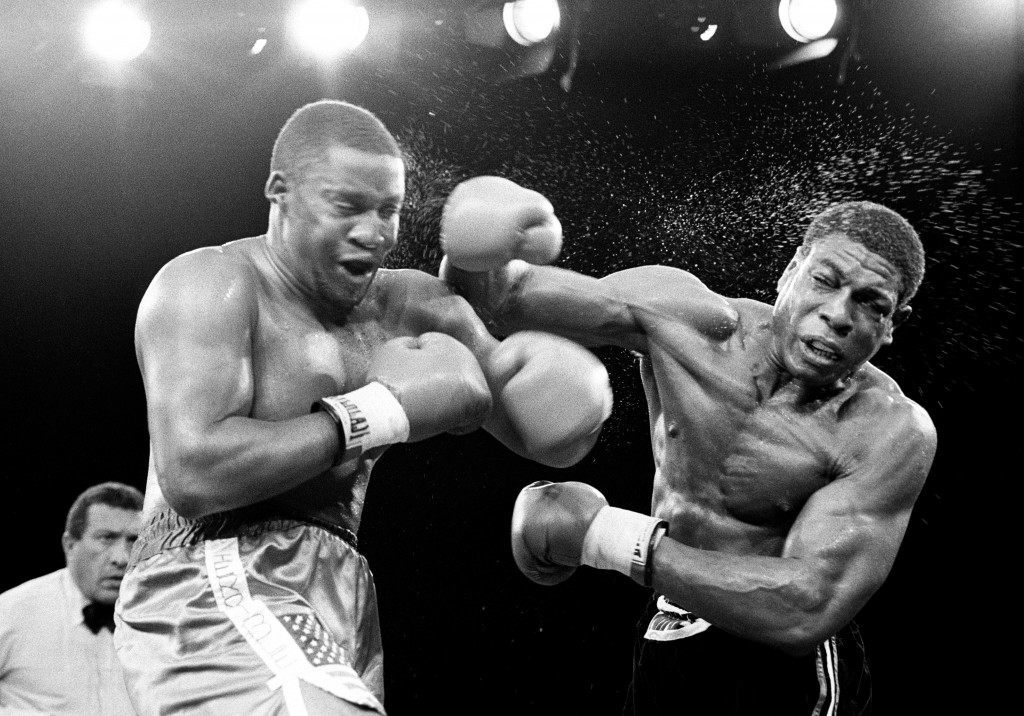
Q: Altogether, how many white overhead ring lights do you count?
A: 4